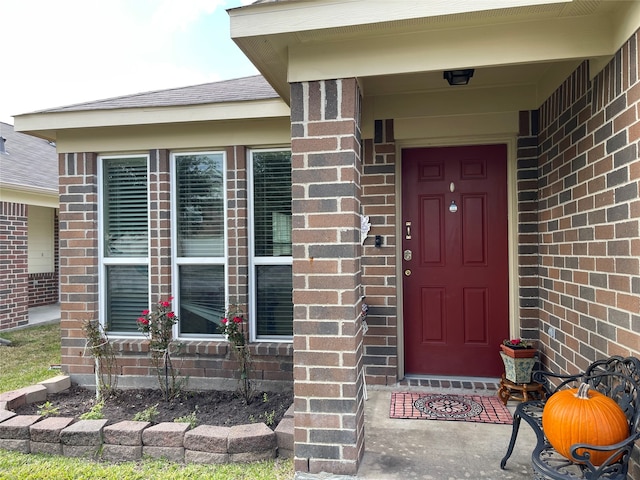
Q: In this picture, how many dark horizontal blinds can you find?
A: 3